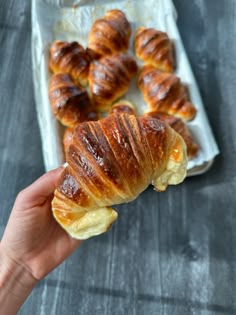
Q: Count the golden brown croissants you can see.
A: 10